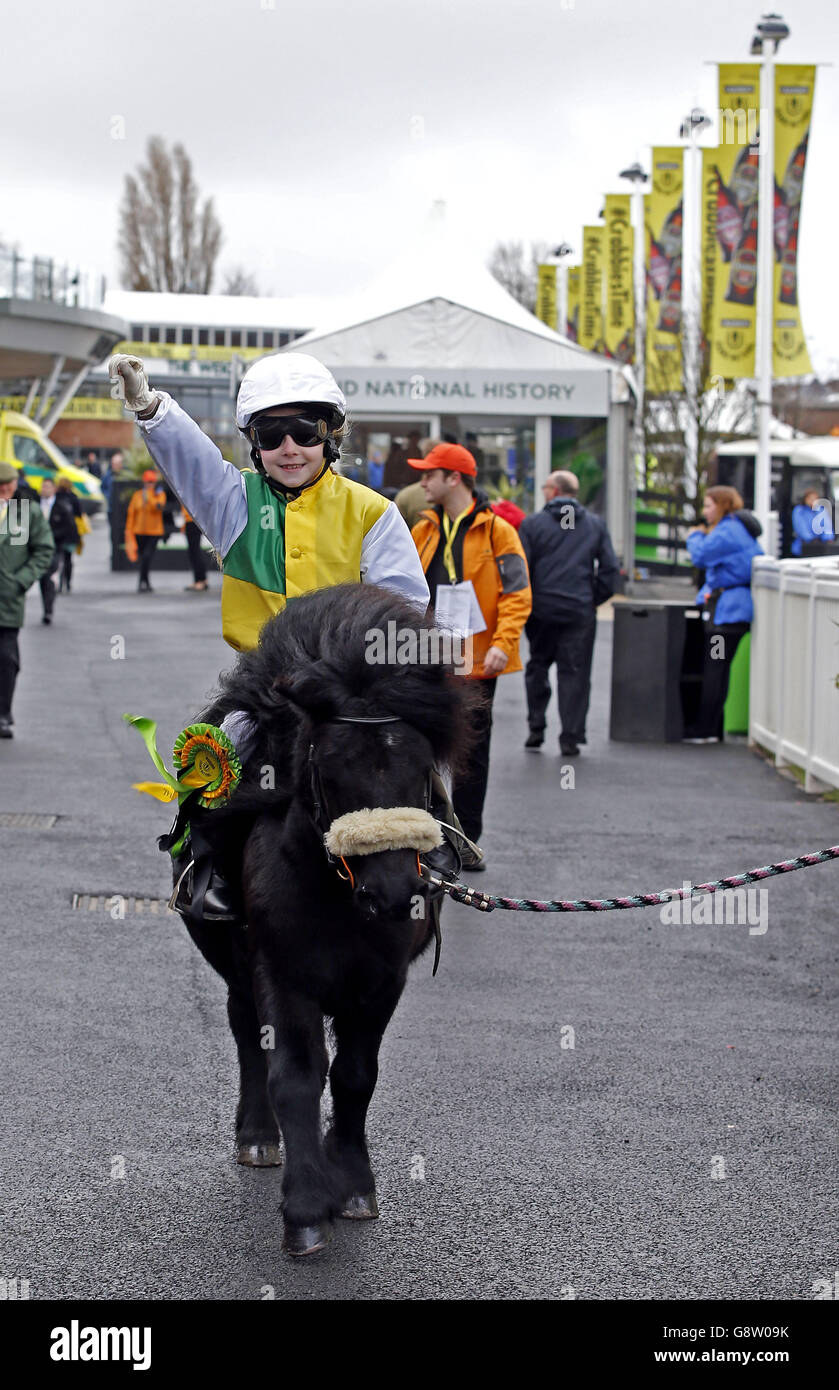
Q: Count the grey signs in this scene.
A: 1